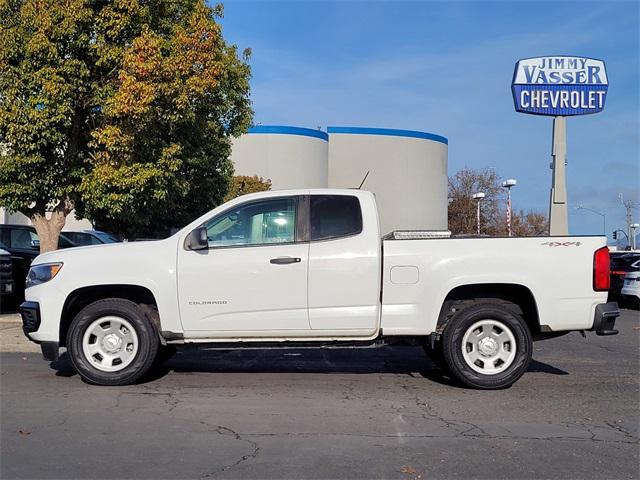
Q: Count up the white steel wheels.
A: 2